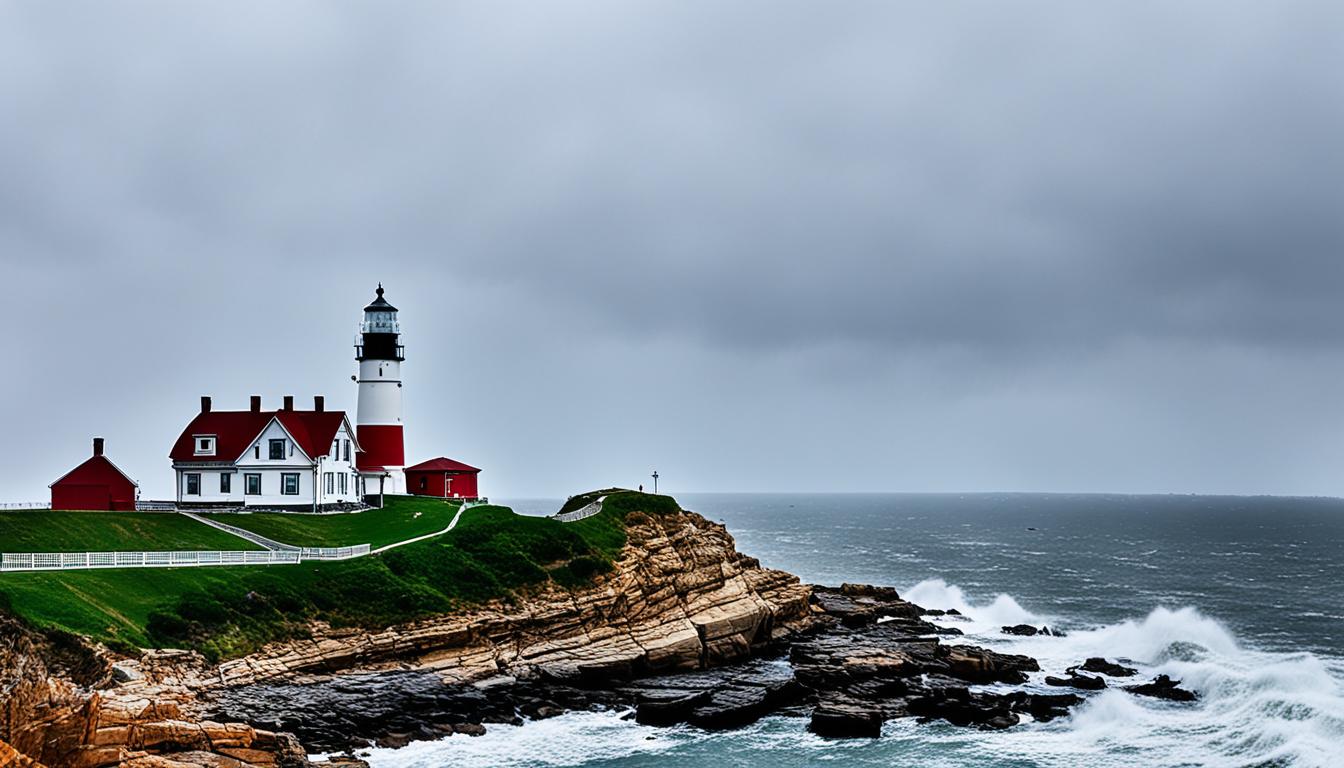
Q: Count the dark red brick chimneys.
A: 5